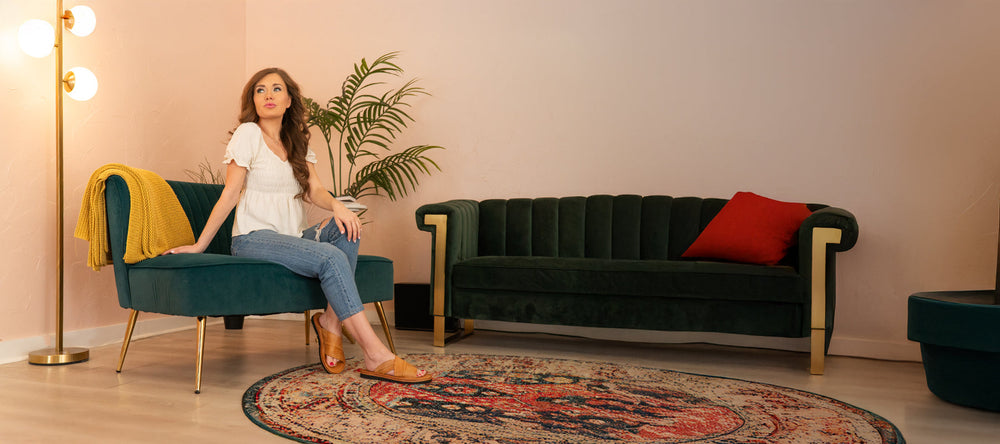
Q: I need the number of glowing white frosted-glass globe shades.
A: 3